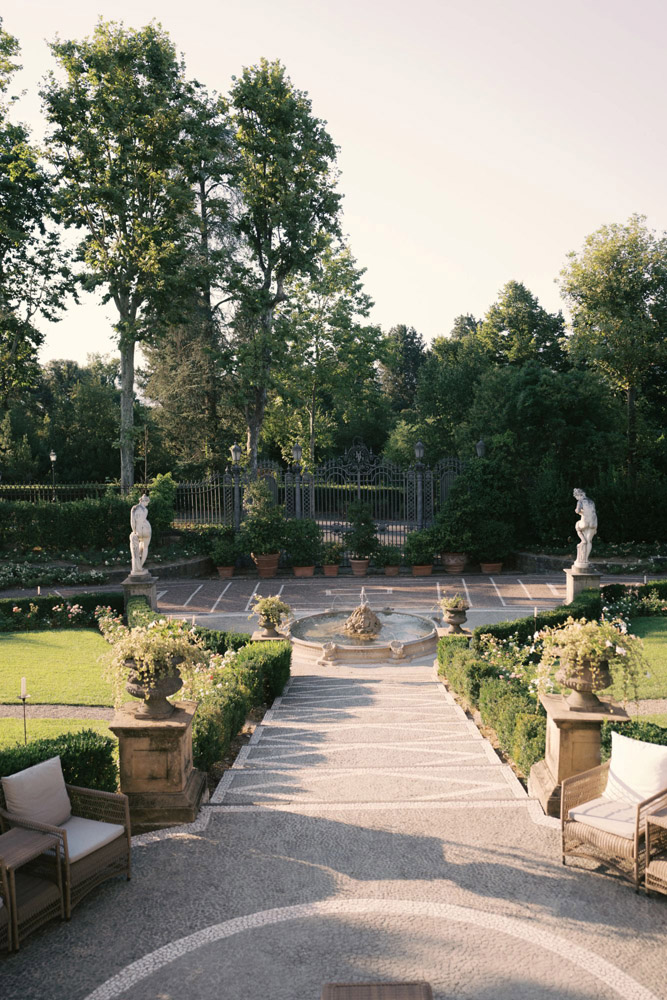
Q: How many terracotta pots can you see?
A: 9